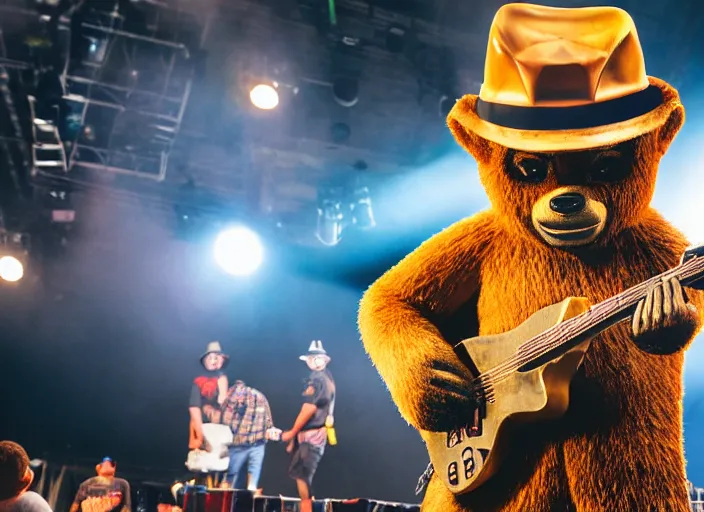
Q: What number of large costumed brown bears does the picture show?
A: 1